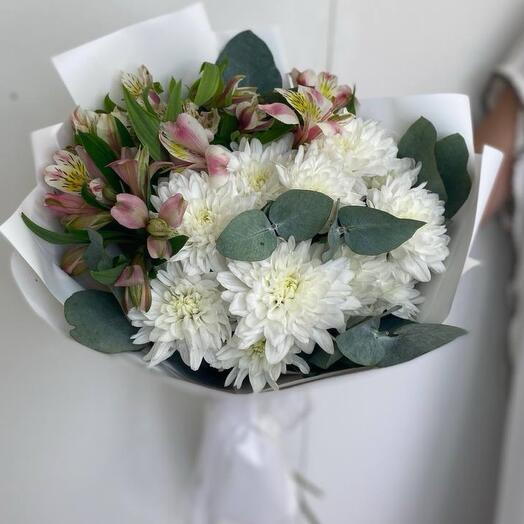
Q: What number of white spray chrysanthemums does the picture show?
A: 9